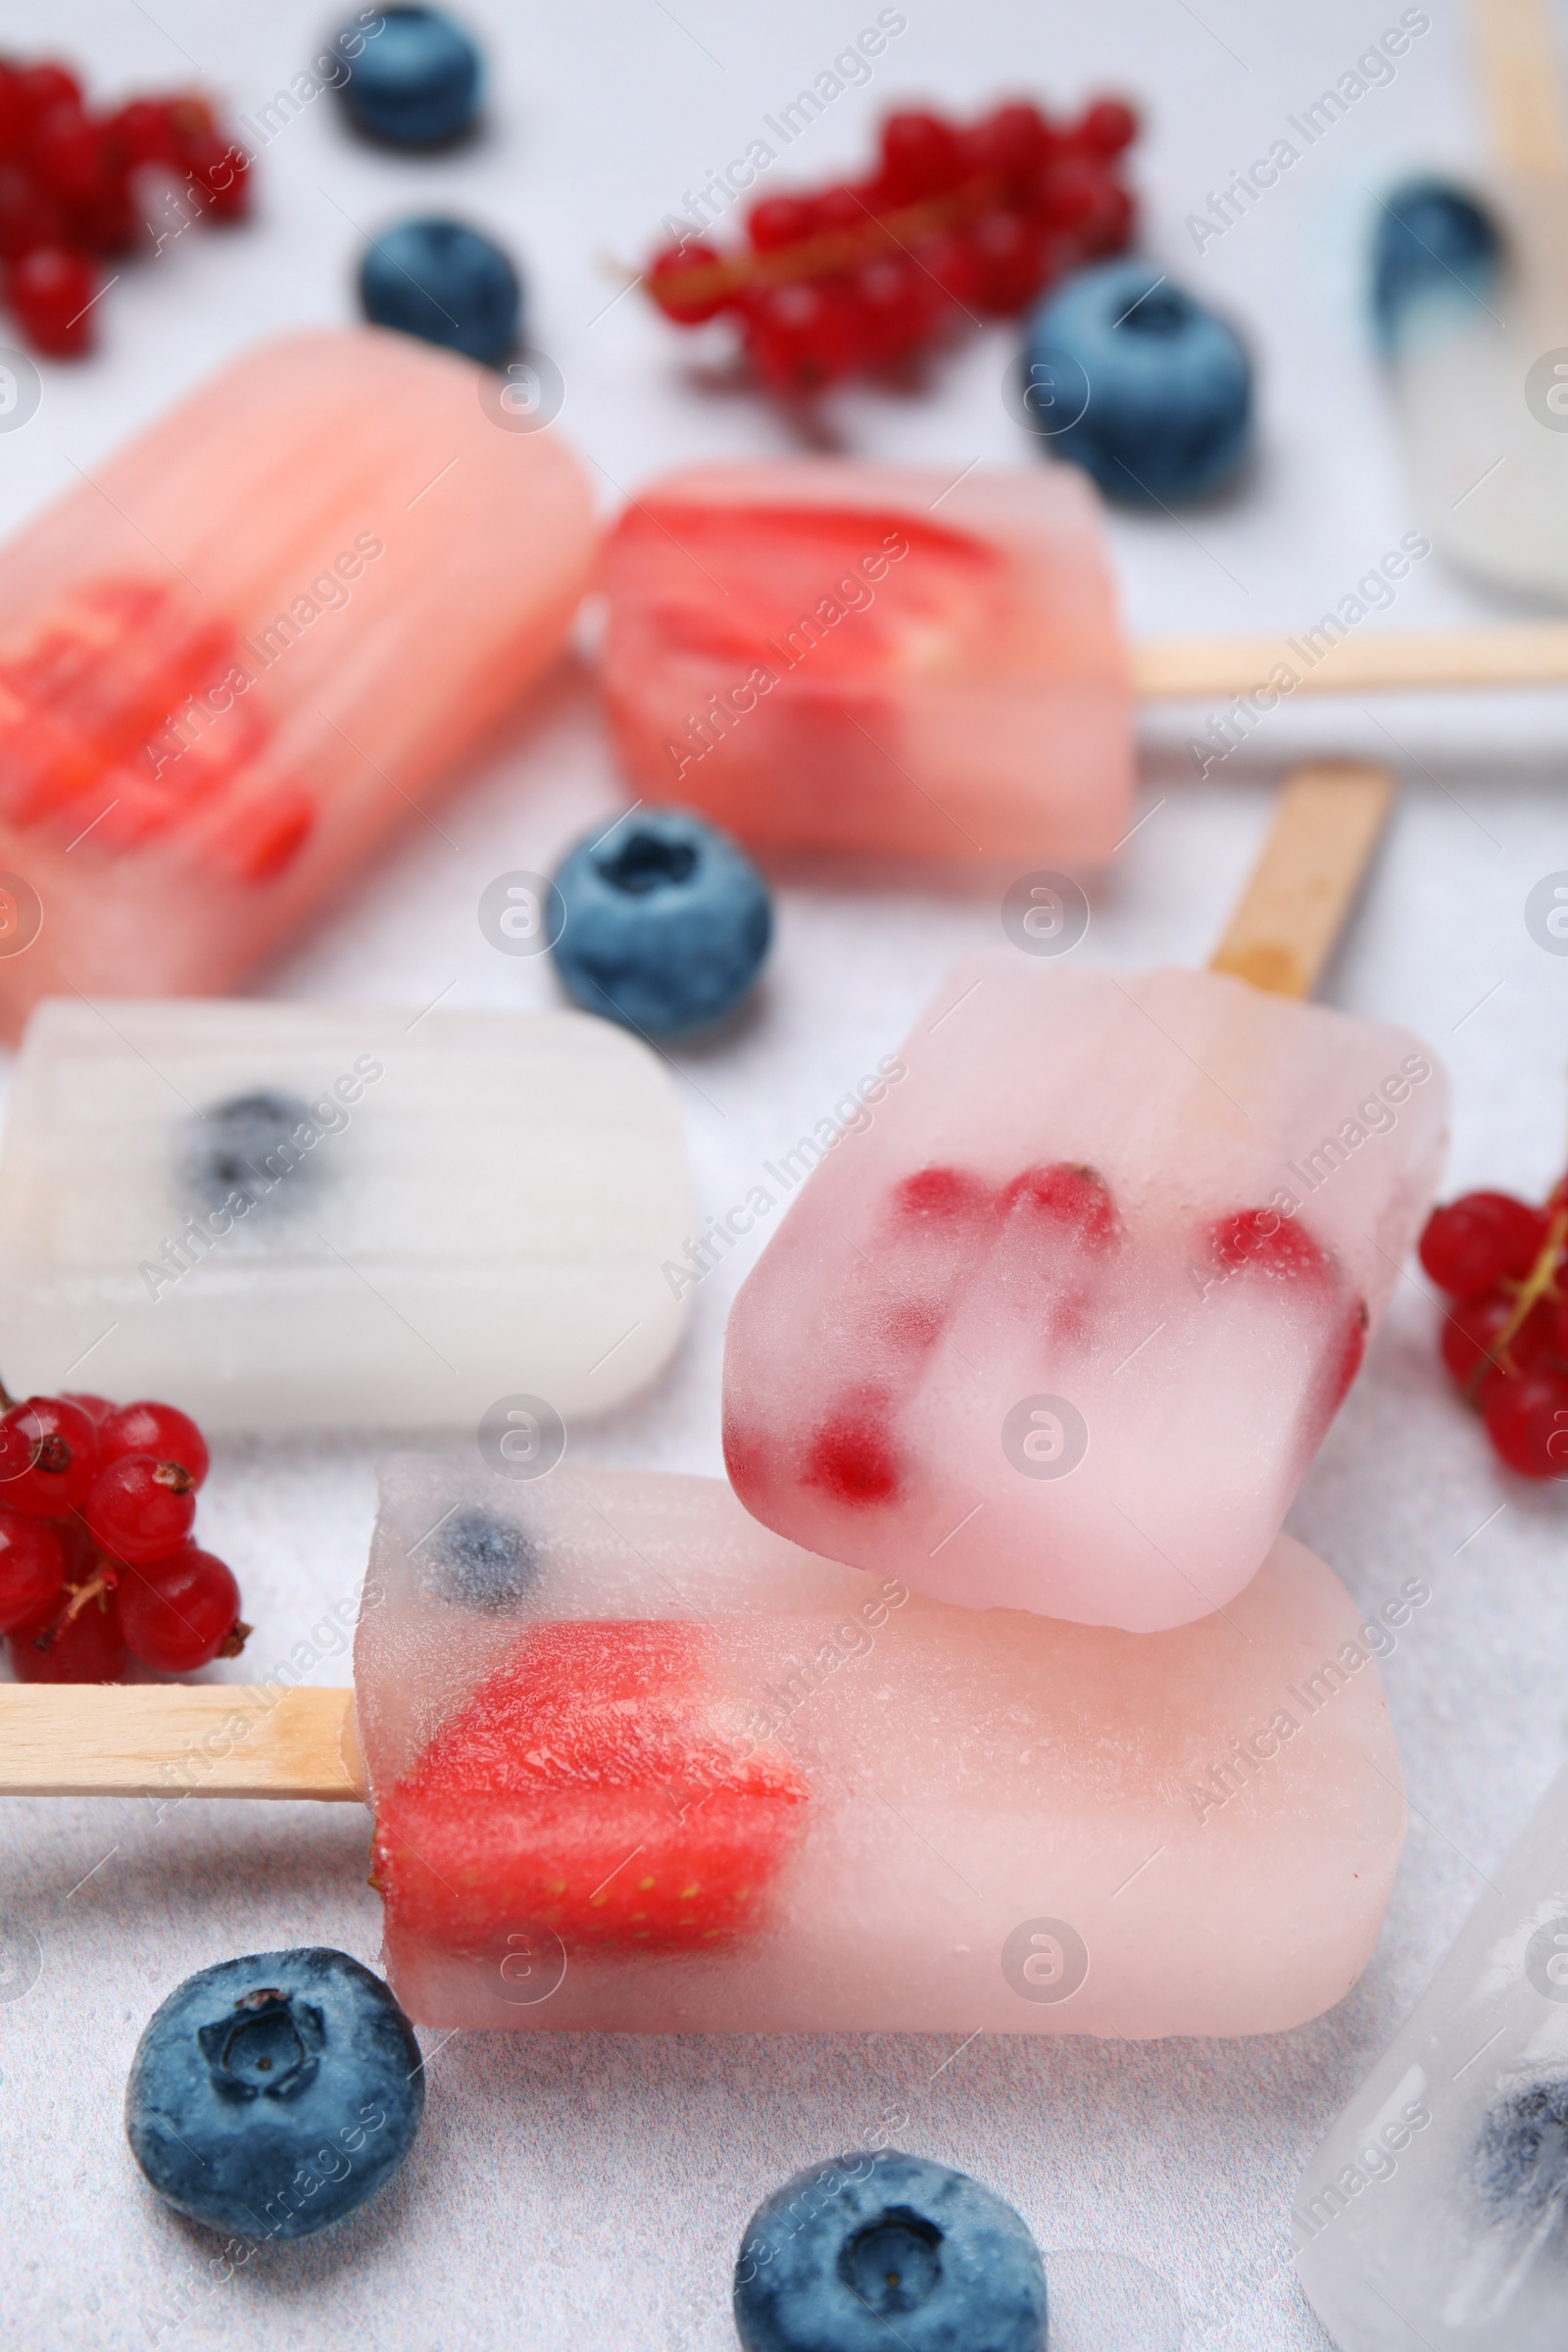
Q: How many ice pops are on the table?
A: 7